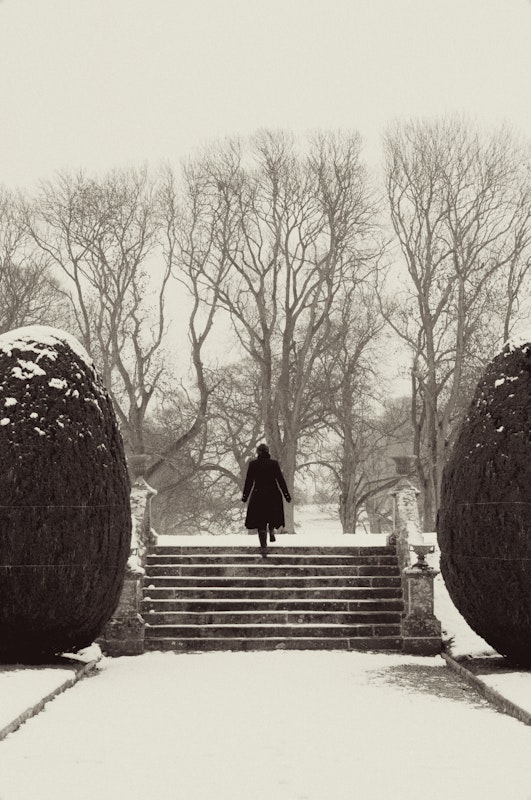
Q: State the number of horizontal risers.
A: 9